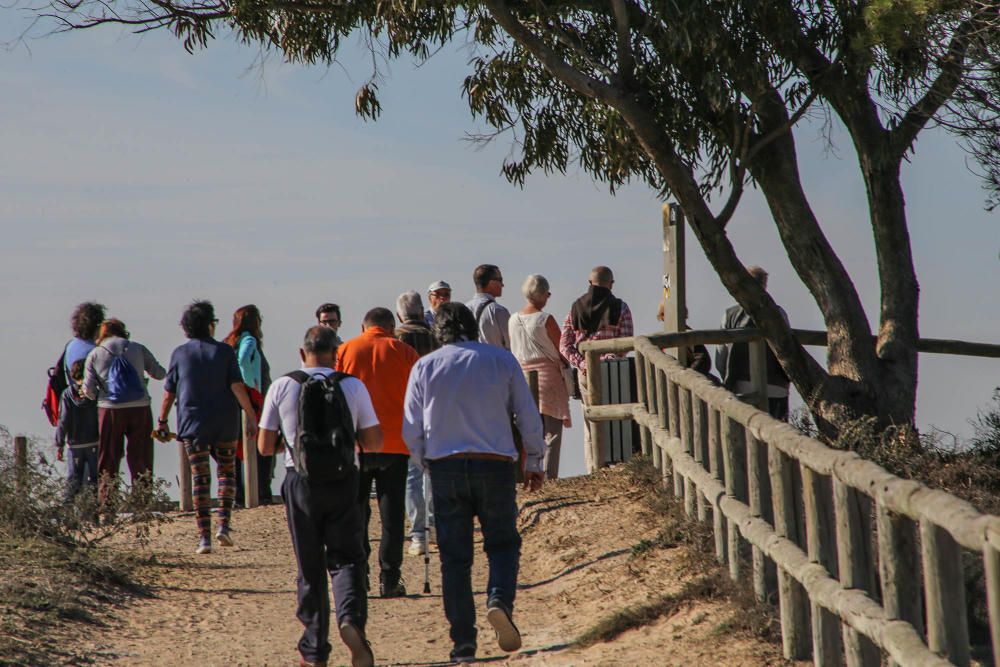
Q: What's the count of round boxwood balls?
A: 0